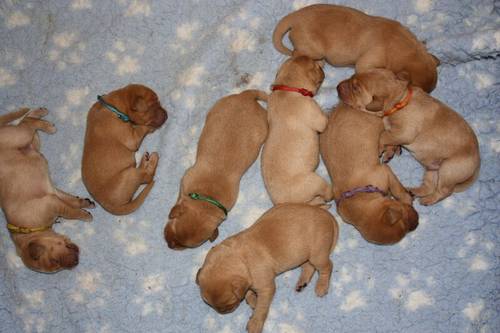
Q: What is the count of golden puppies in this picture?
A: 8